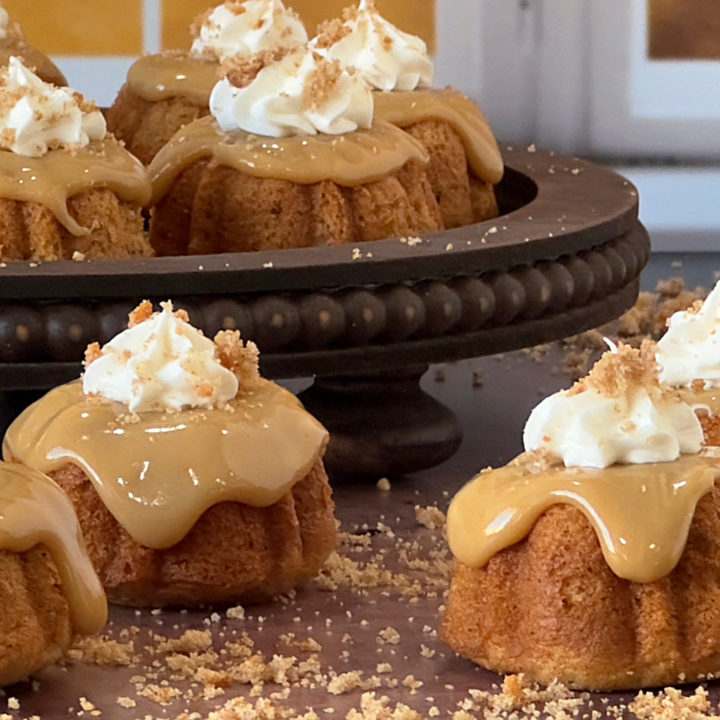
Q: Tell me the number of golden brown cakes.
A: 9